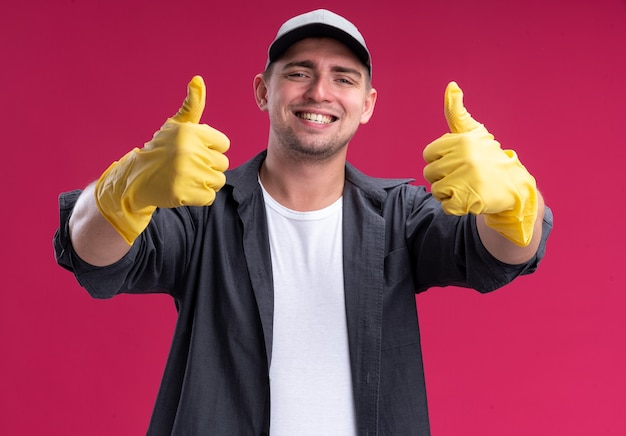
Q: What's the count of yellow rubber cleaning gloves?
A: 2